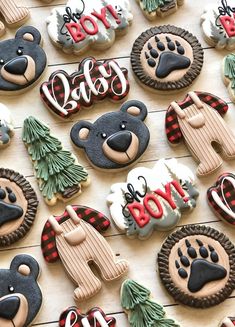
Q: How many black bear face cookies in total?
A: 3